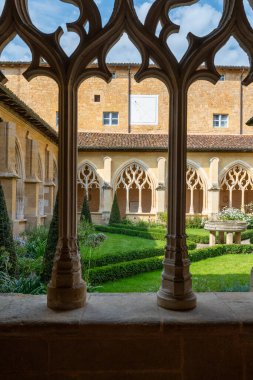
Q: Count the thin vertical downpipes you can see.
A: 2